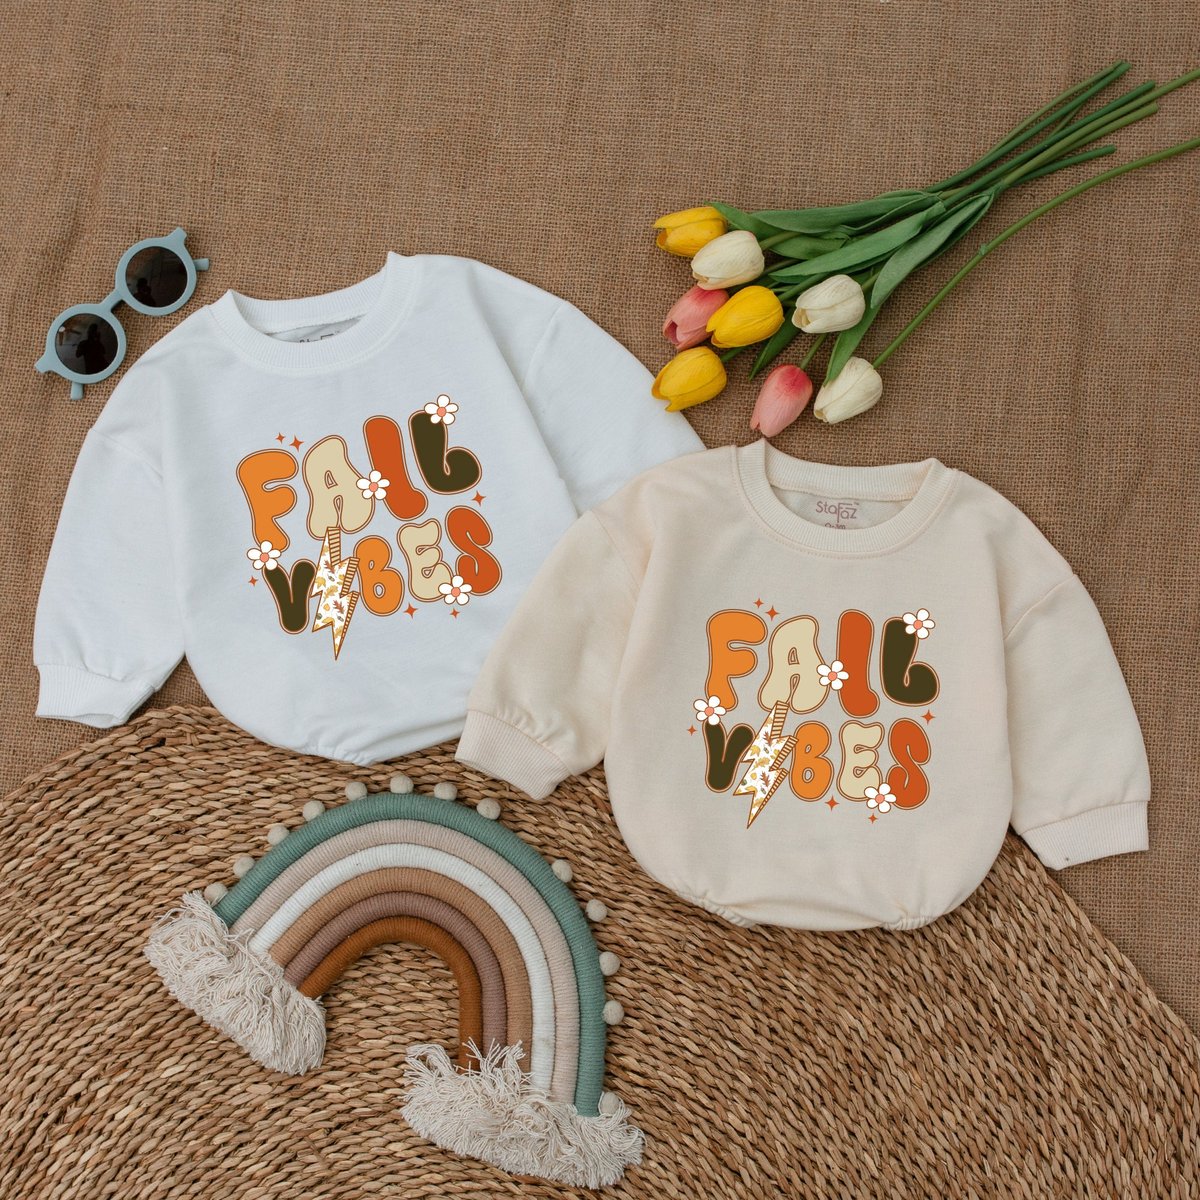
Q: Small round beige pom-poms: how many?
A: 13